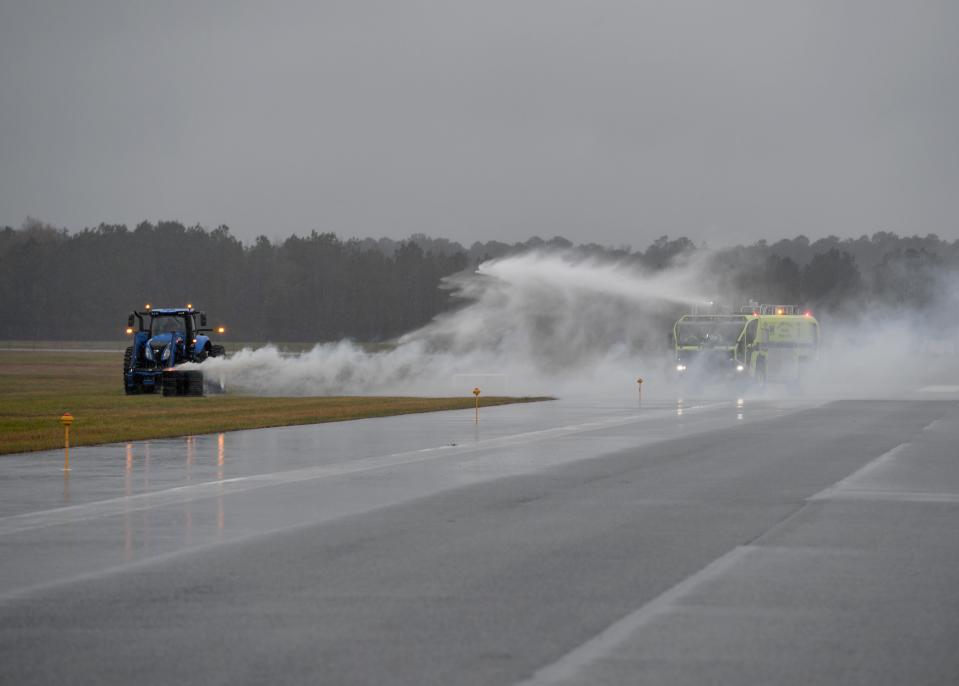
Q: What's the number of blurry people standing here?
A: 0